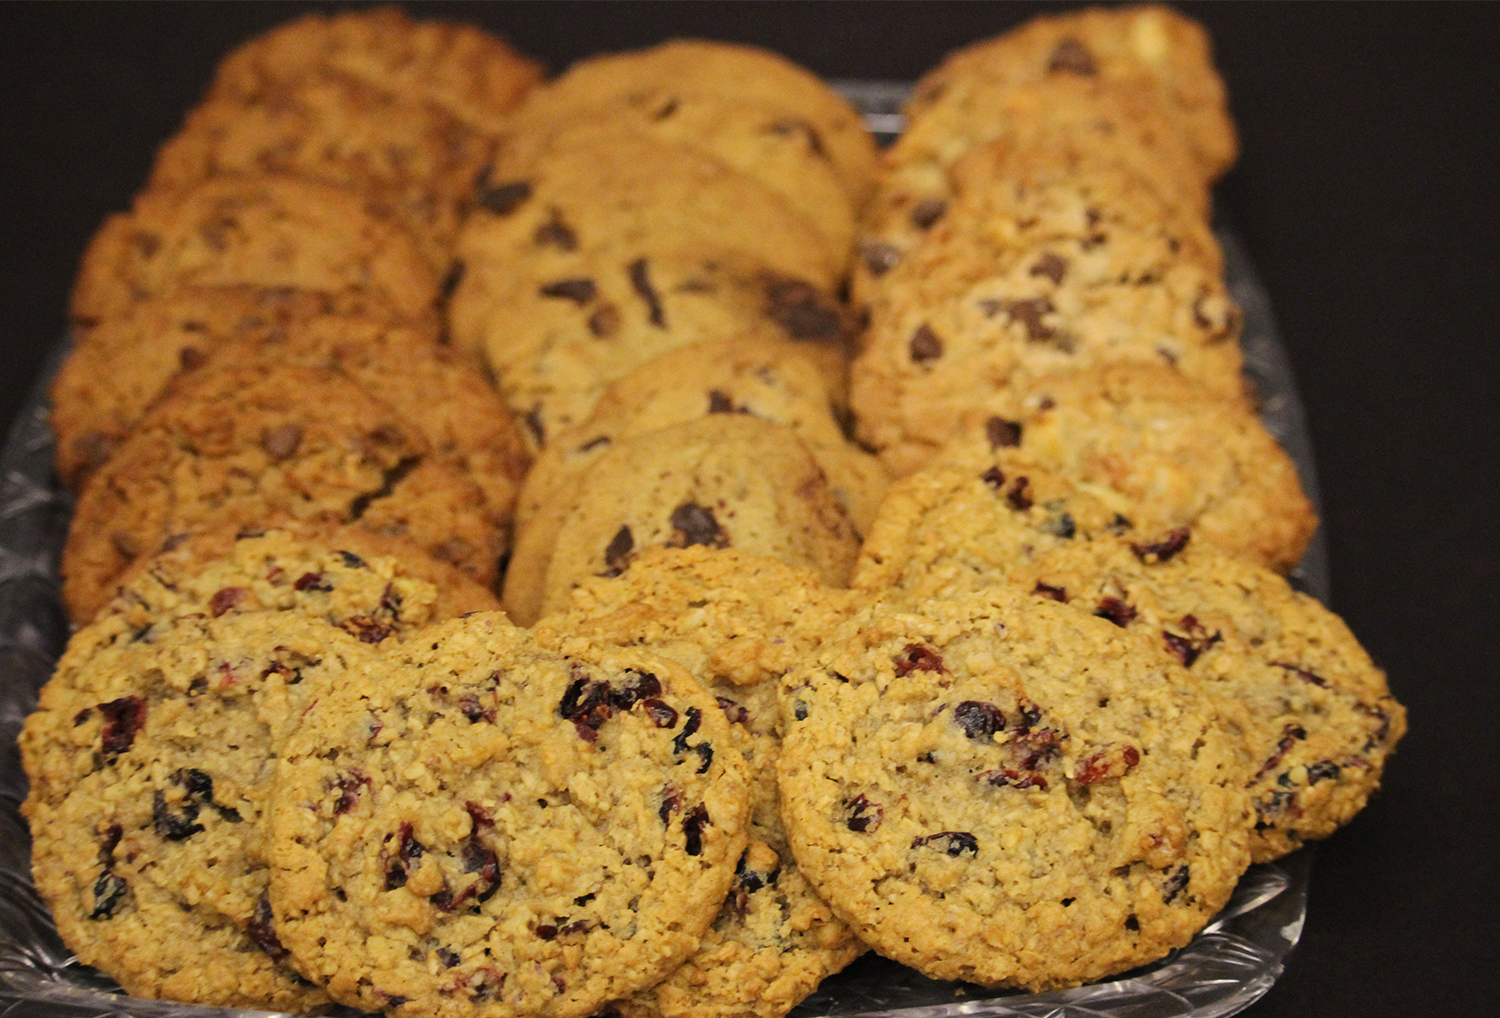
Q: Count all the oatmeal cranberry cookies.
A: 7